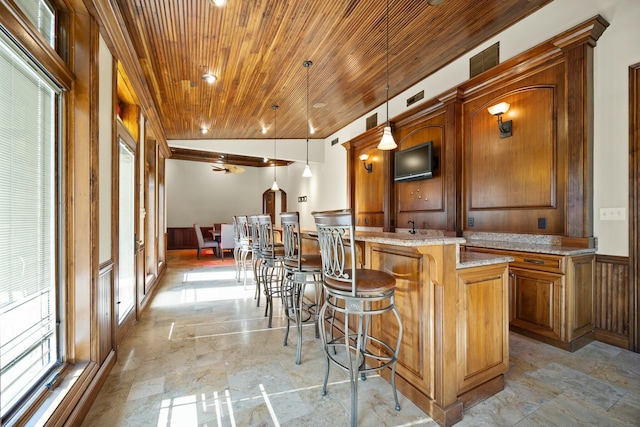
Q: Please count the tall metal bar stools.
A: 6